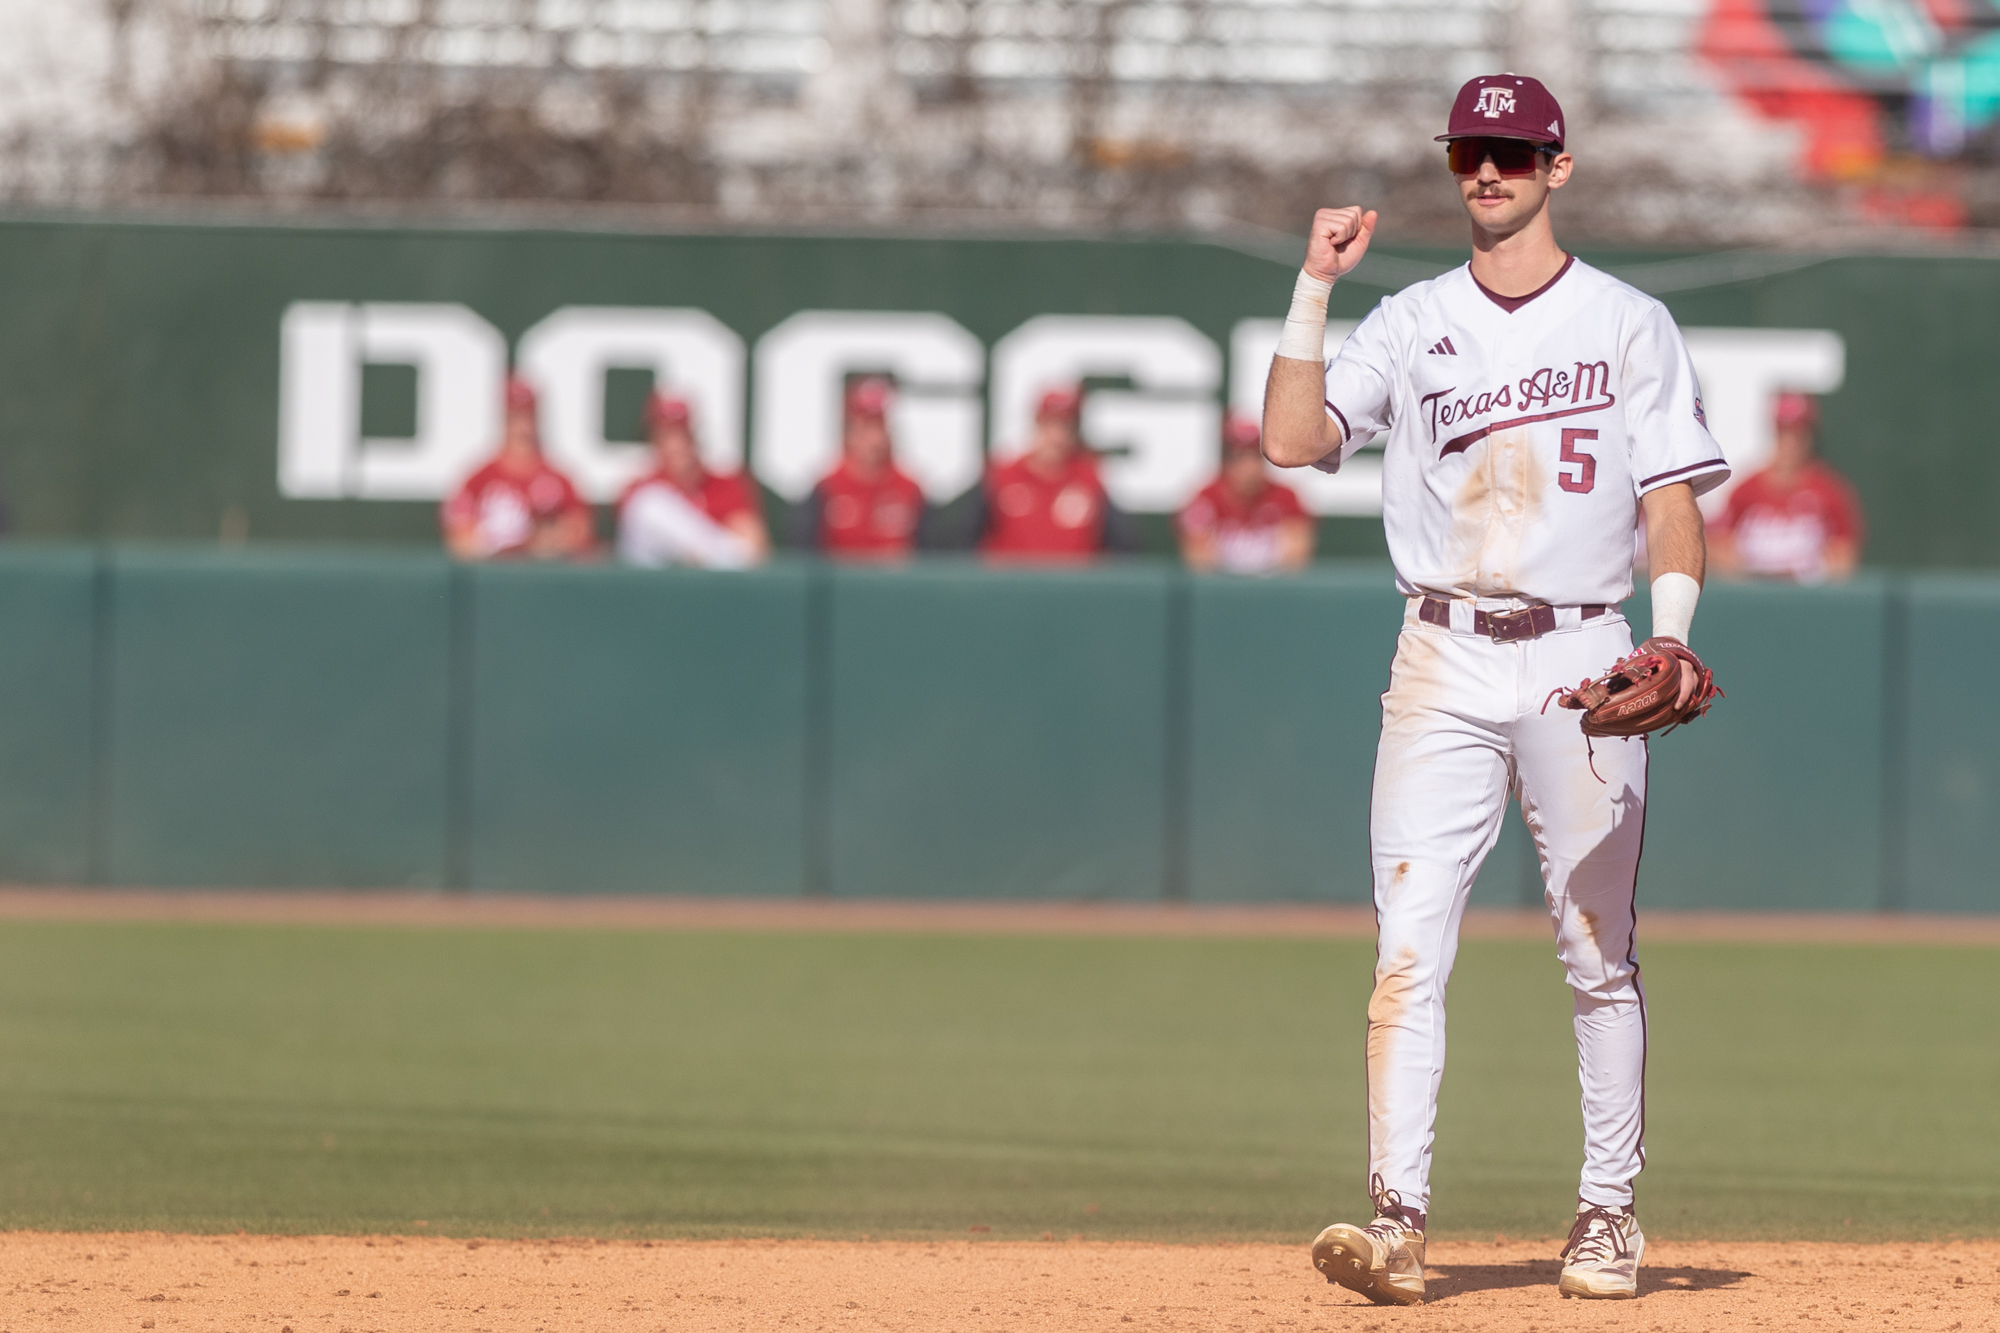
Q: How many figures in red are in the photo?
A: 6